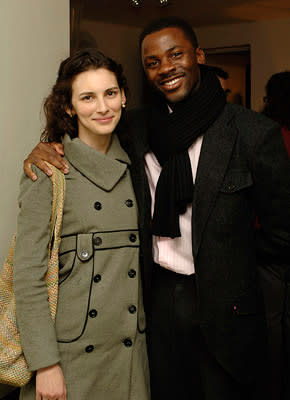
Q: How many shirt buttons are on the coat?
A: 11